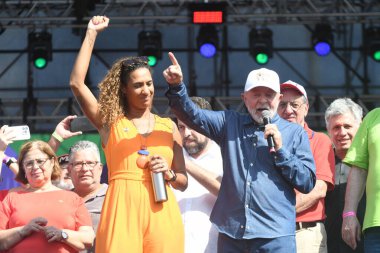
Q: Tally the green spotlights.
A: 4